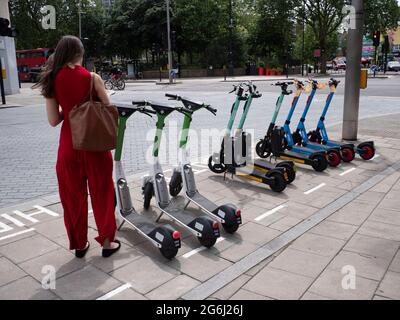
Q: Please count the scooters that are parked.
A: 9